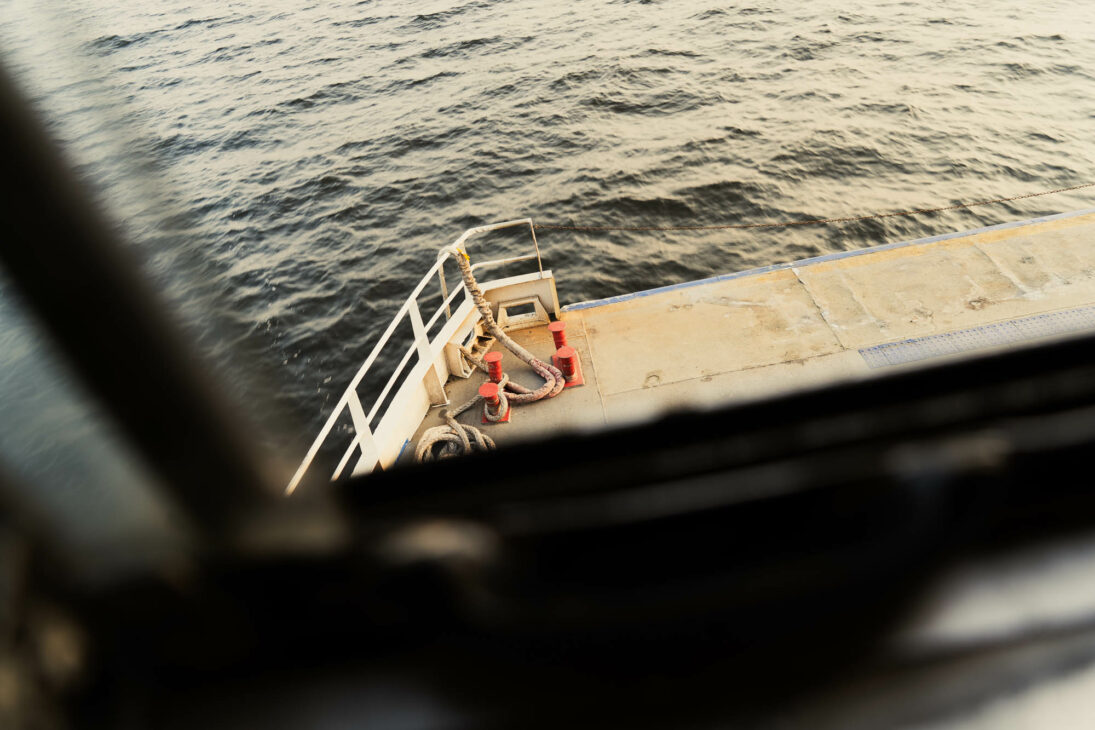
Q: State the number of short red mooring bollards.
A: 4